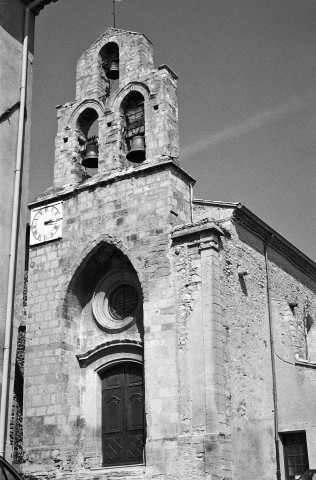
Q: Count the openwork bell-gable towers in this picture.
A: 1